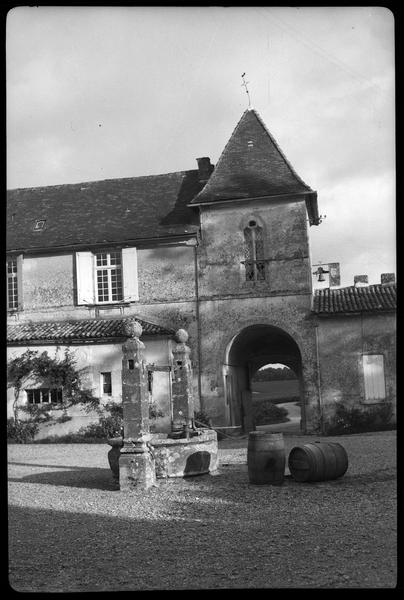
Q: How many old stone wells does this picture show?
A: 1